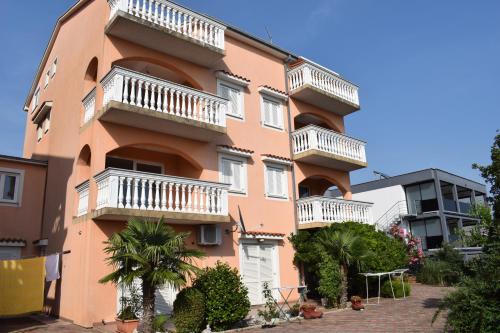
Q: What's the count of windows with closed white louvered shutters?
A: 4